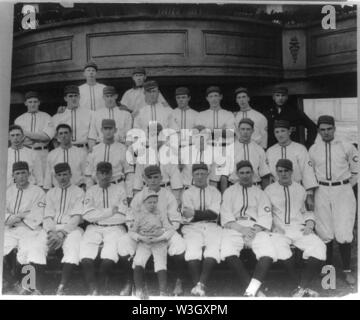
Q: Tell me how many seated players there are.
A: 7